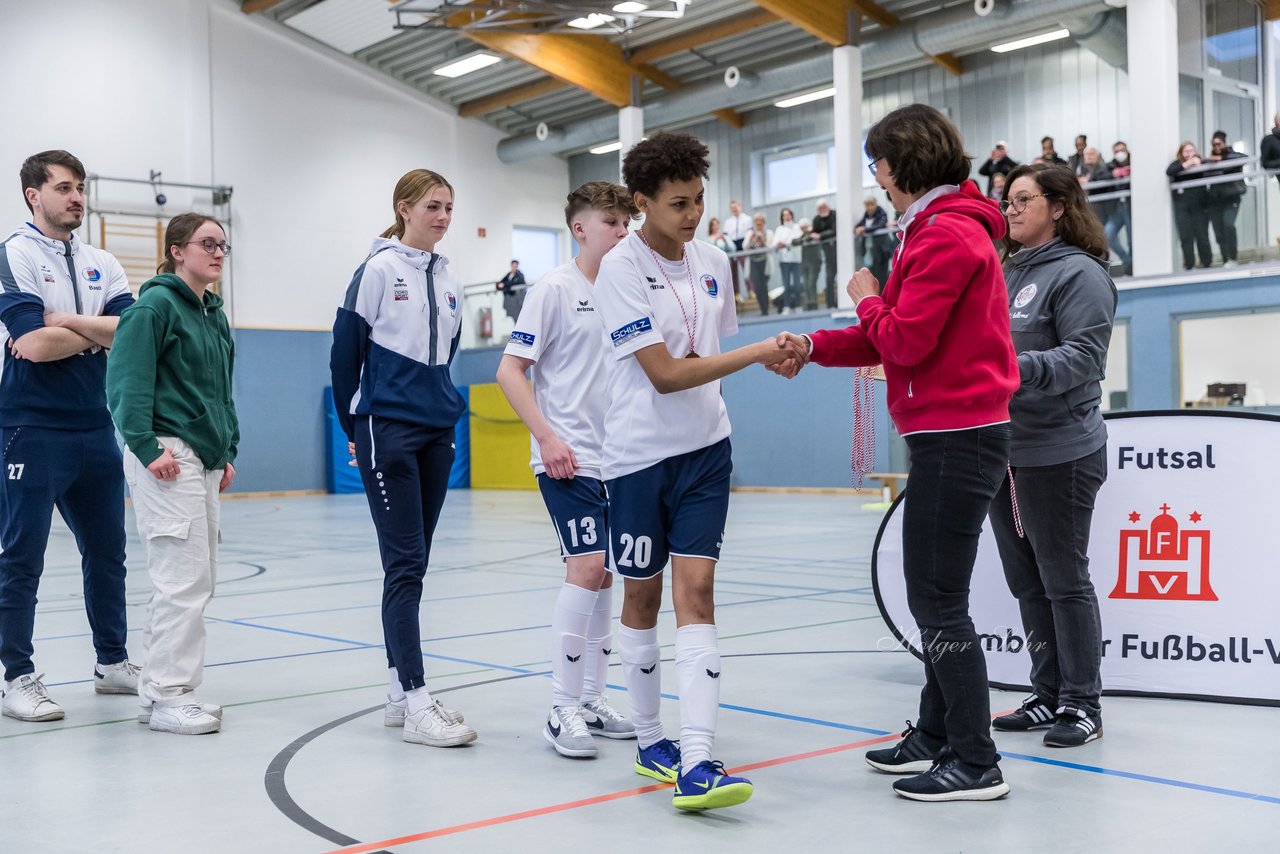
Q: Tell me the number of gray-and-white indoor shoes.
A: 2